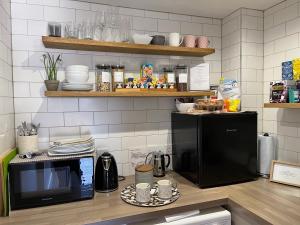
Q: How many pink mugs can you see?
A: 2